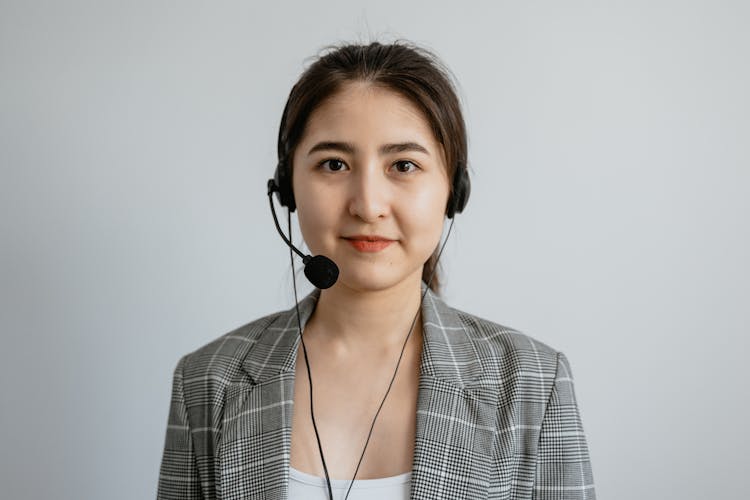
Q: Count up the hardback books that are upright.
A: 0